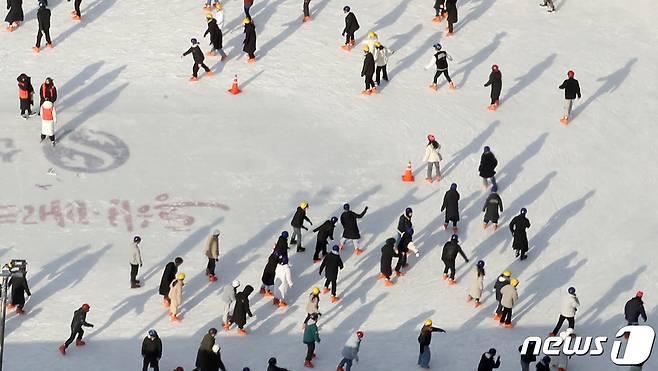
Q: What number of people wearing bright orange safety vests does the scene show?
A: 3